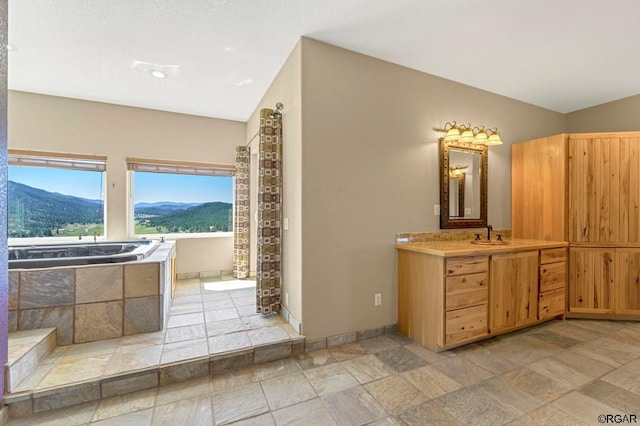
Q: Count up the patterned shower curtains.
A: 2